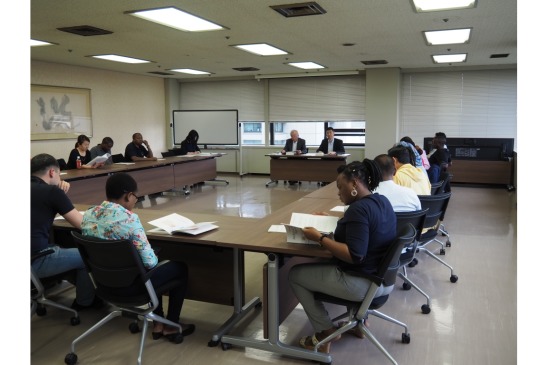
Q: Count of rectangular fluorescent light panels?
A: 9